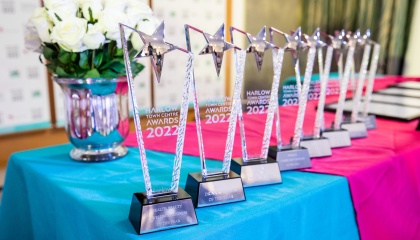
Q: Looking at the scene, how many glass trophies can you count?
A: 8